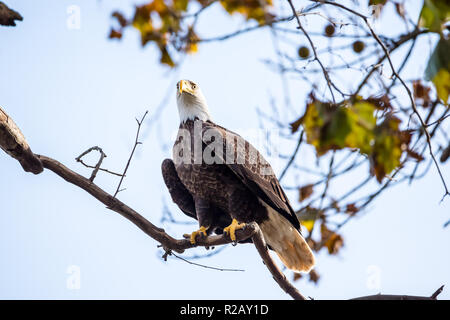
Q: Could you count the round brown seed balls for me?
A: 3